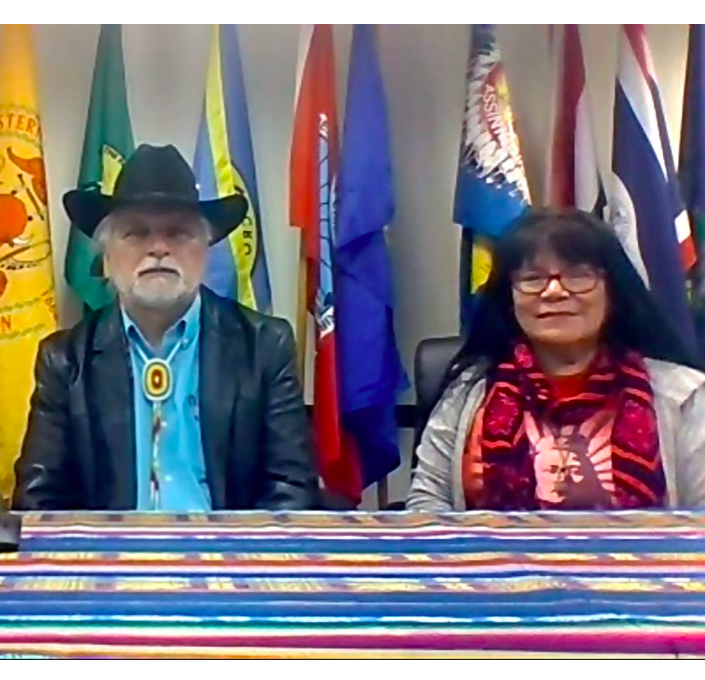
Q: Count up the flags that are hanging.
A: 9